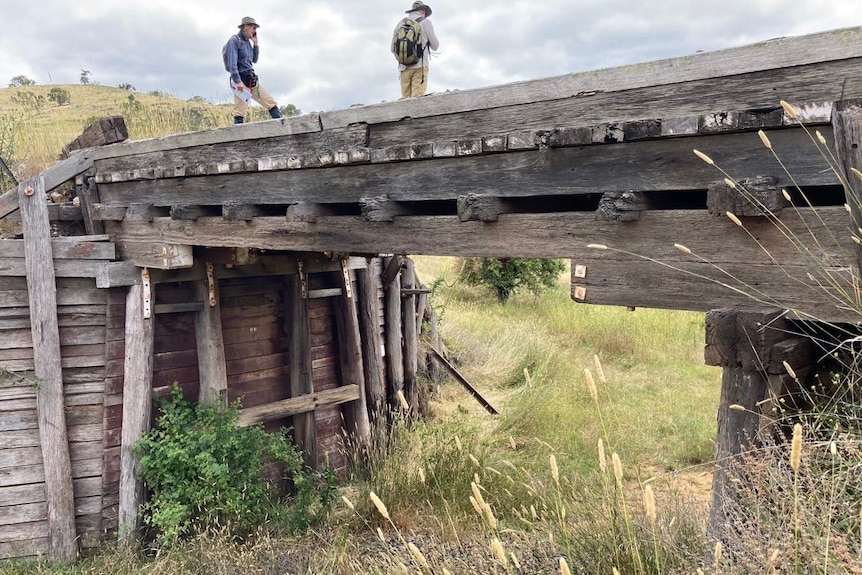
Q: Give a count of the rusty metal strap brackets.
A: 4